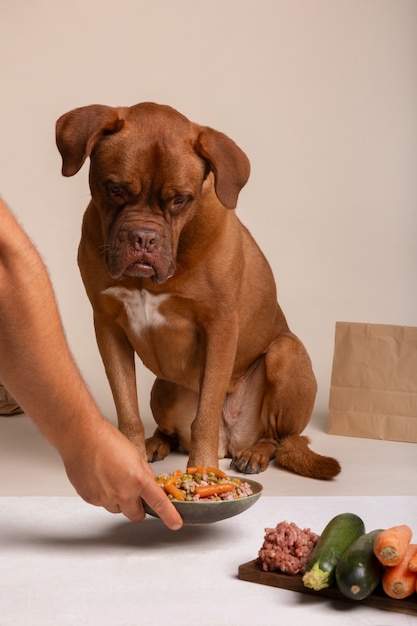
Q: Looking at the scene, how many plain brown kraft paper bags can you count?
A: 1